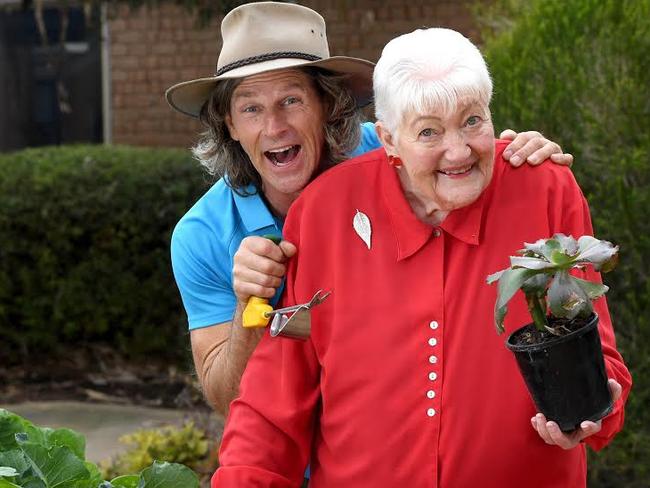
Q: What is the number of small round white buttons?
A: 6